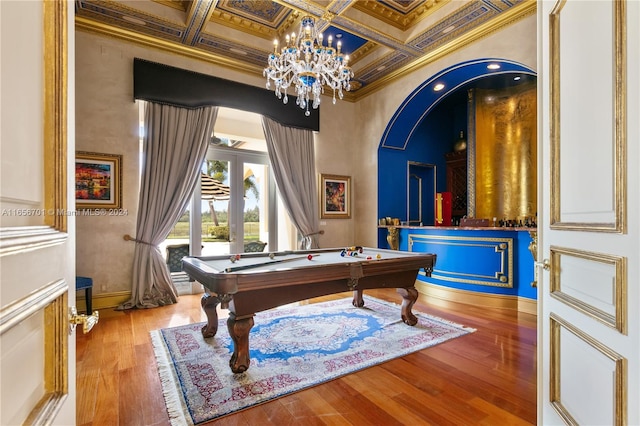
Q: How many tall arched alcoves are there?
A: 1